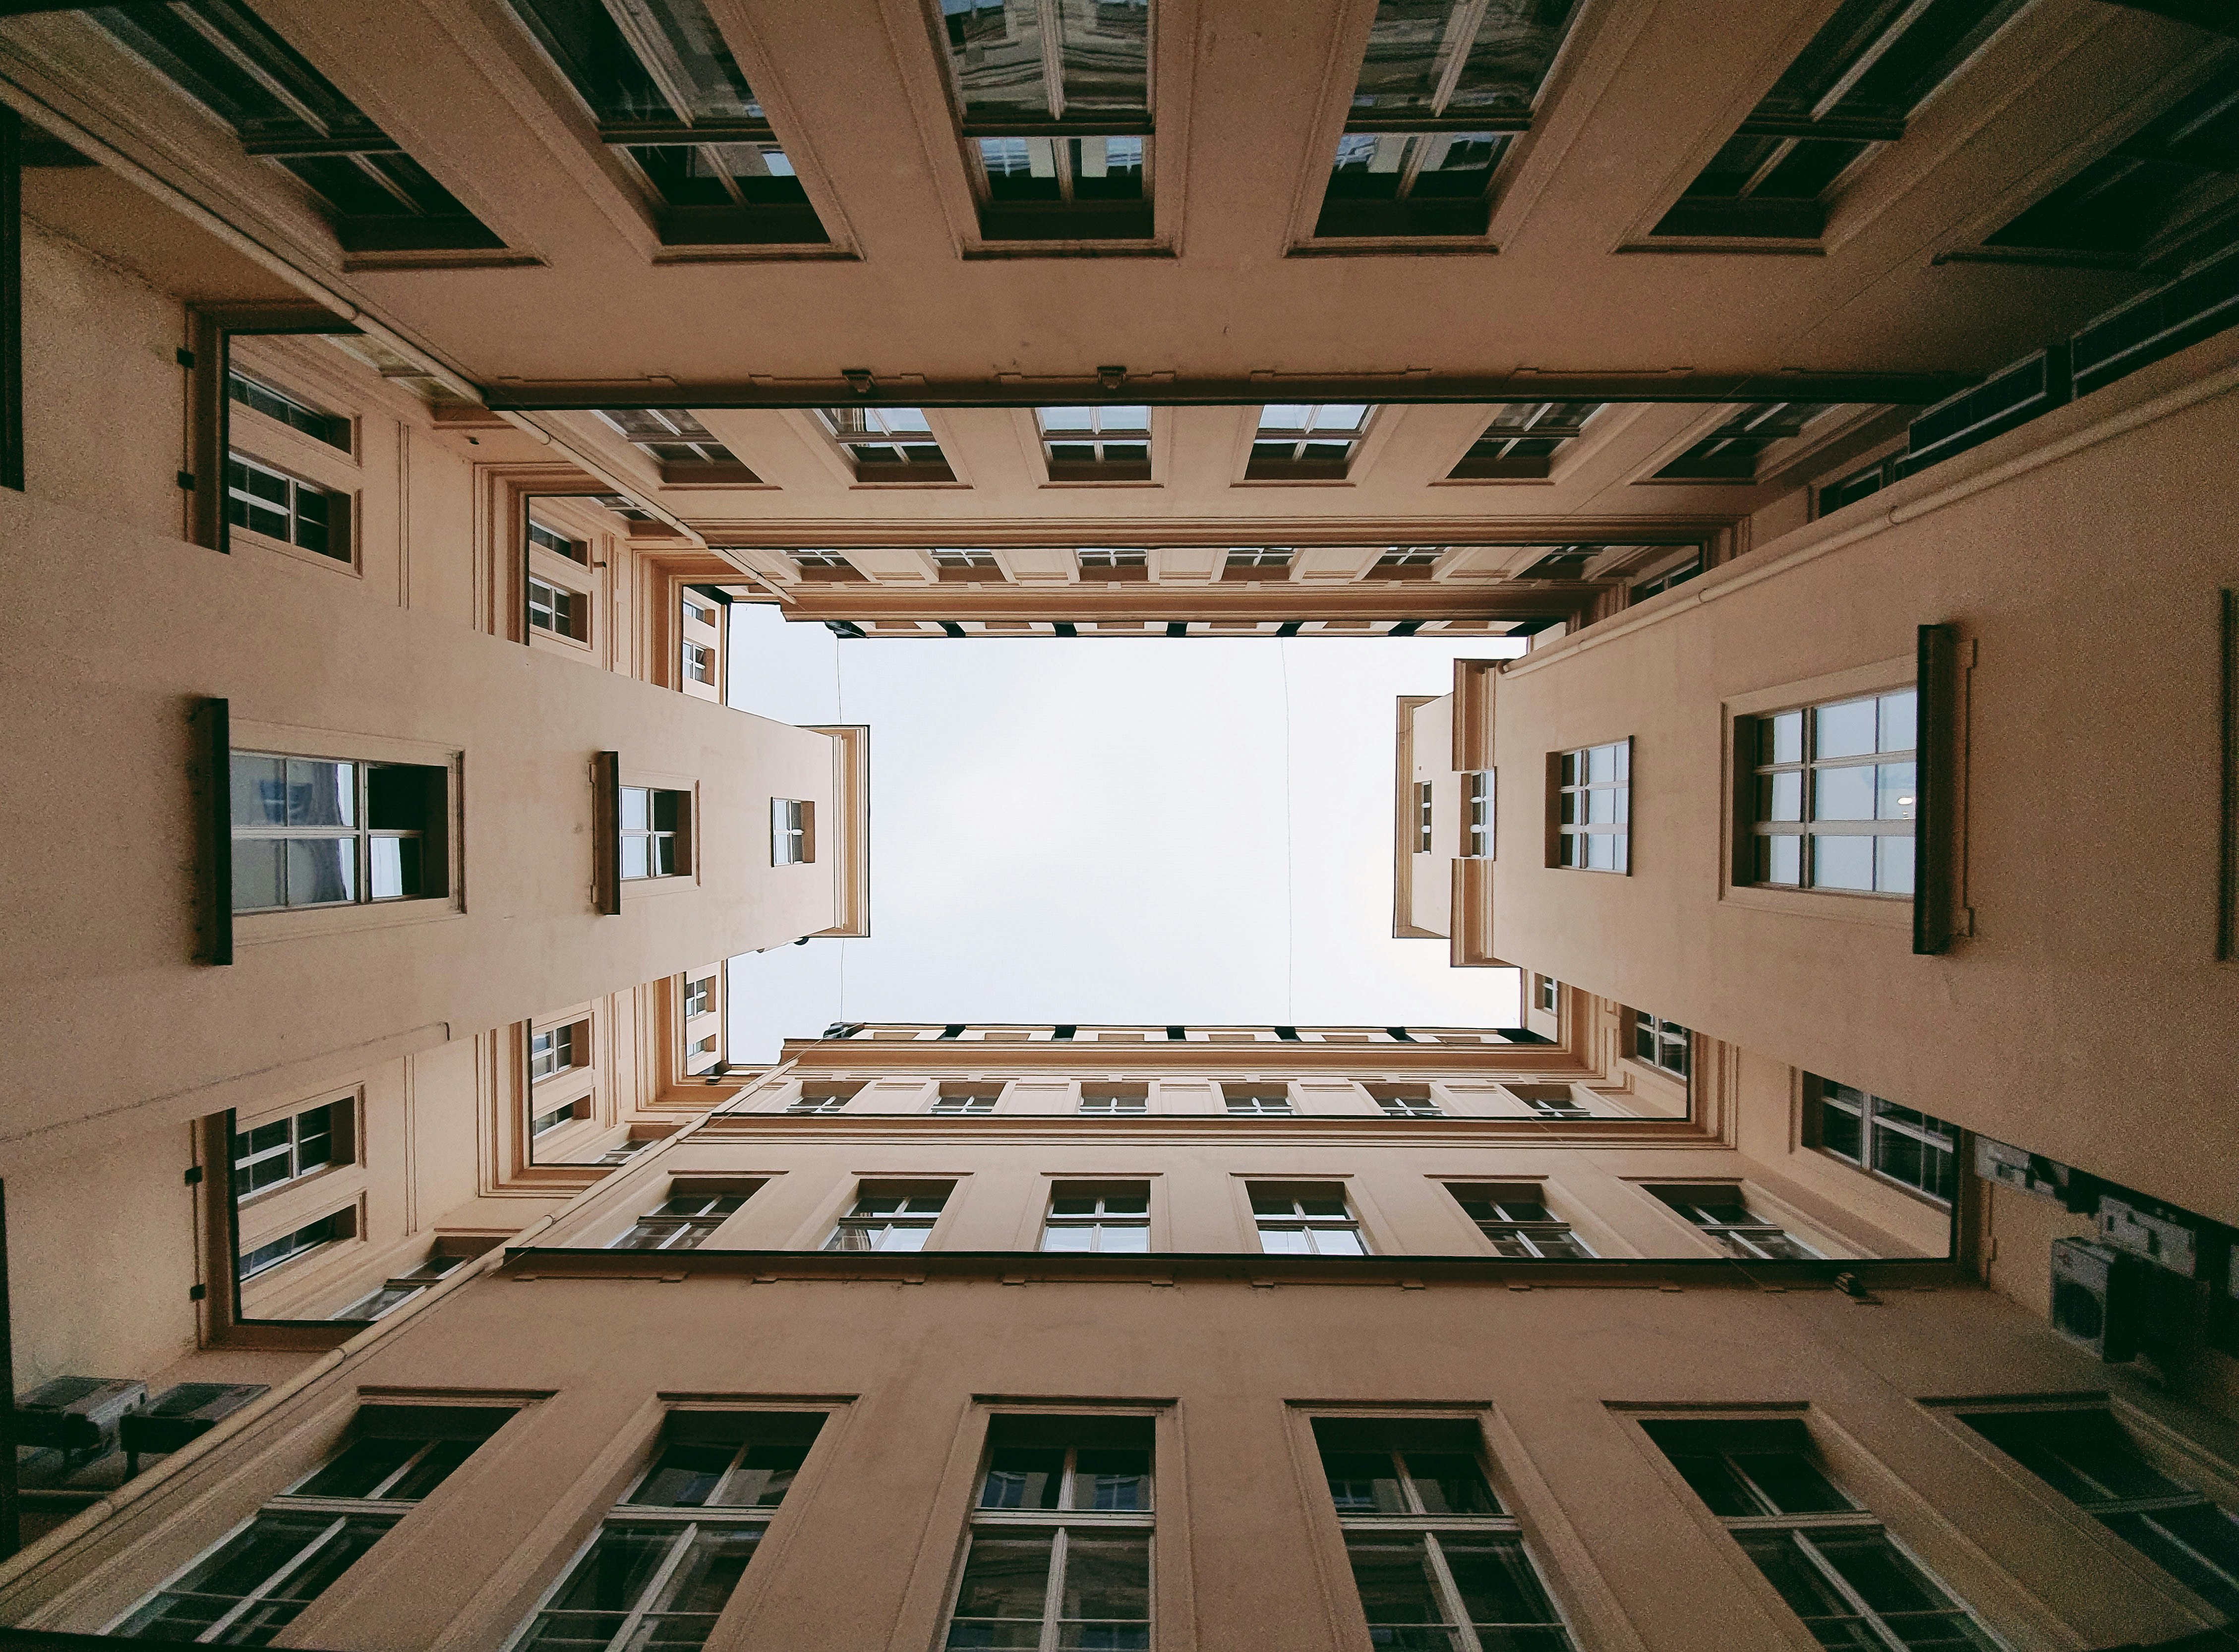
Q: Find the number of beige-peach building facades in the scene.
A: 4